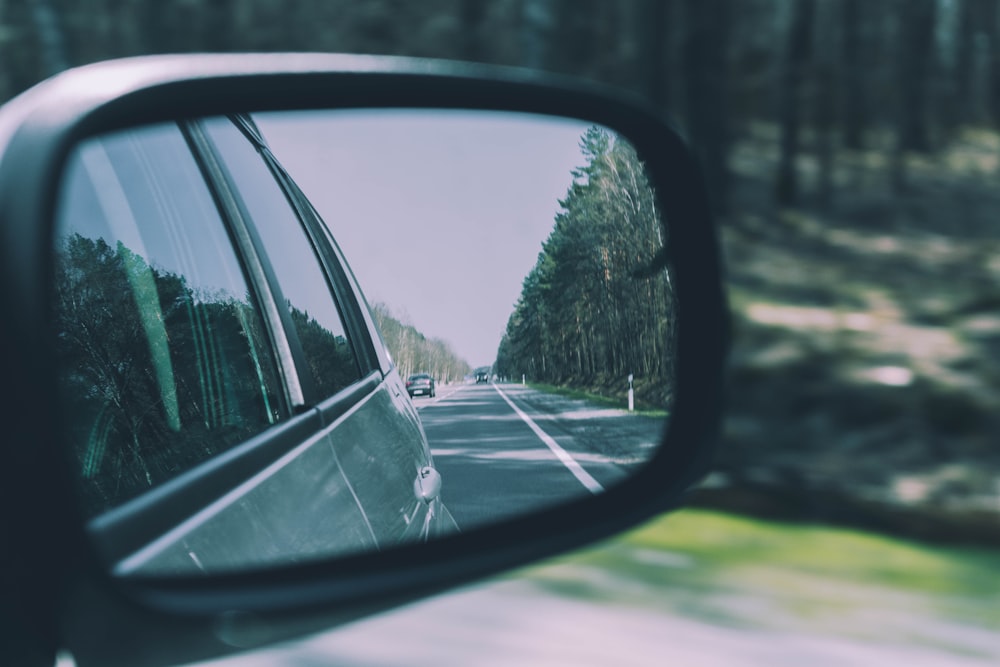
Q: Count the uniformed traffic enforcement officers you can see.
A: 0